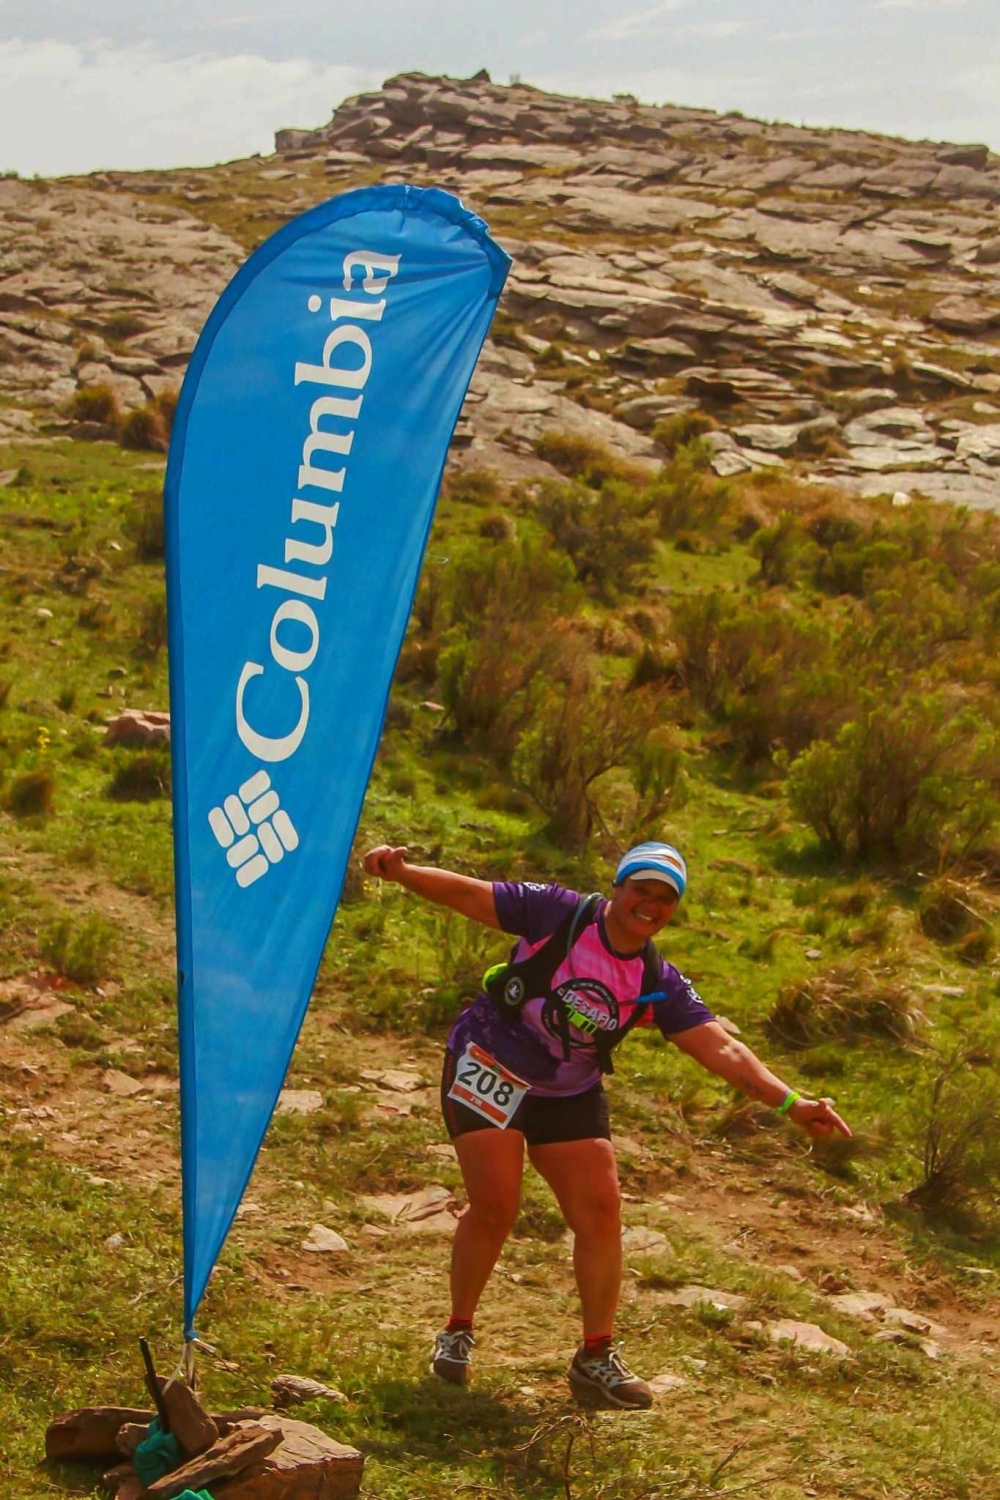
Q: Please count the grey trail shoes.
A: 2